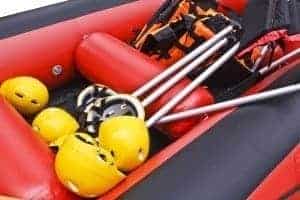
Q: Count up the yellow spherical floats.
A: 4